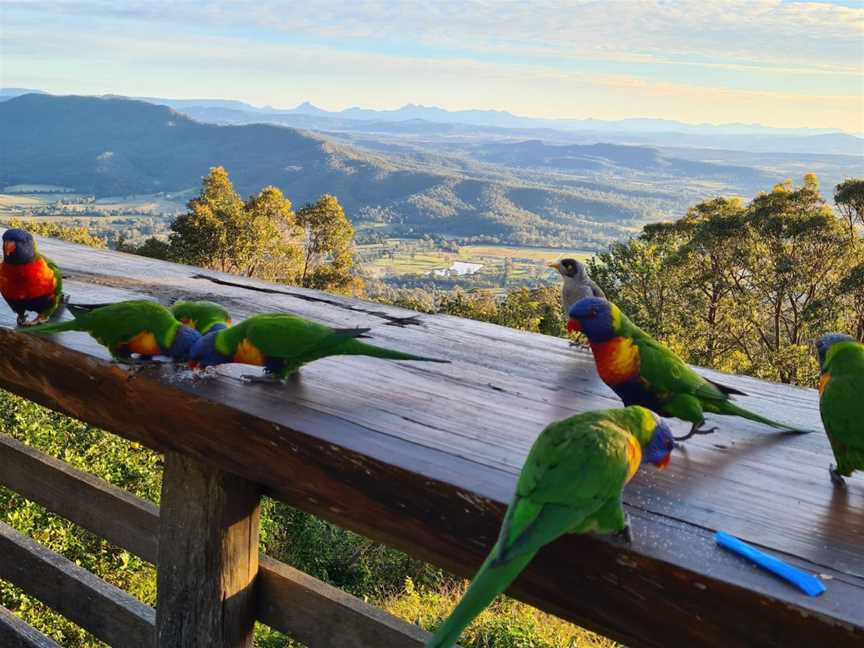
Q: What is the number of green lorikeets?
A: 7